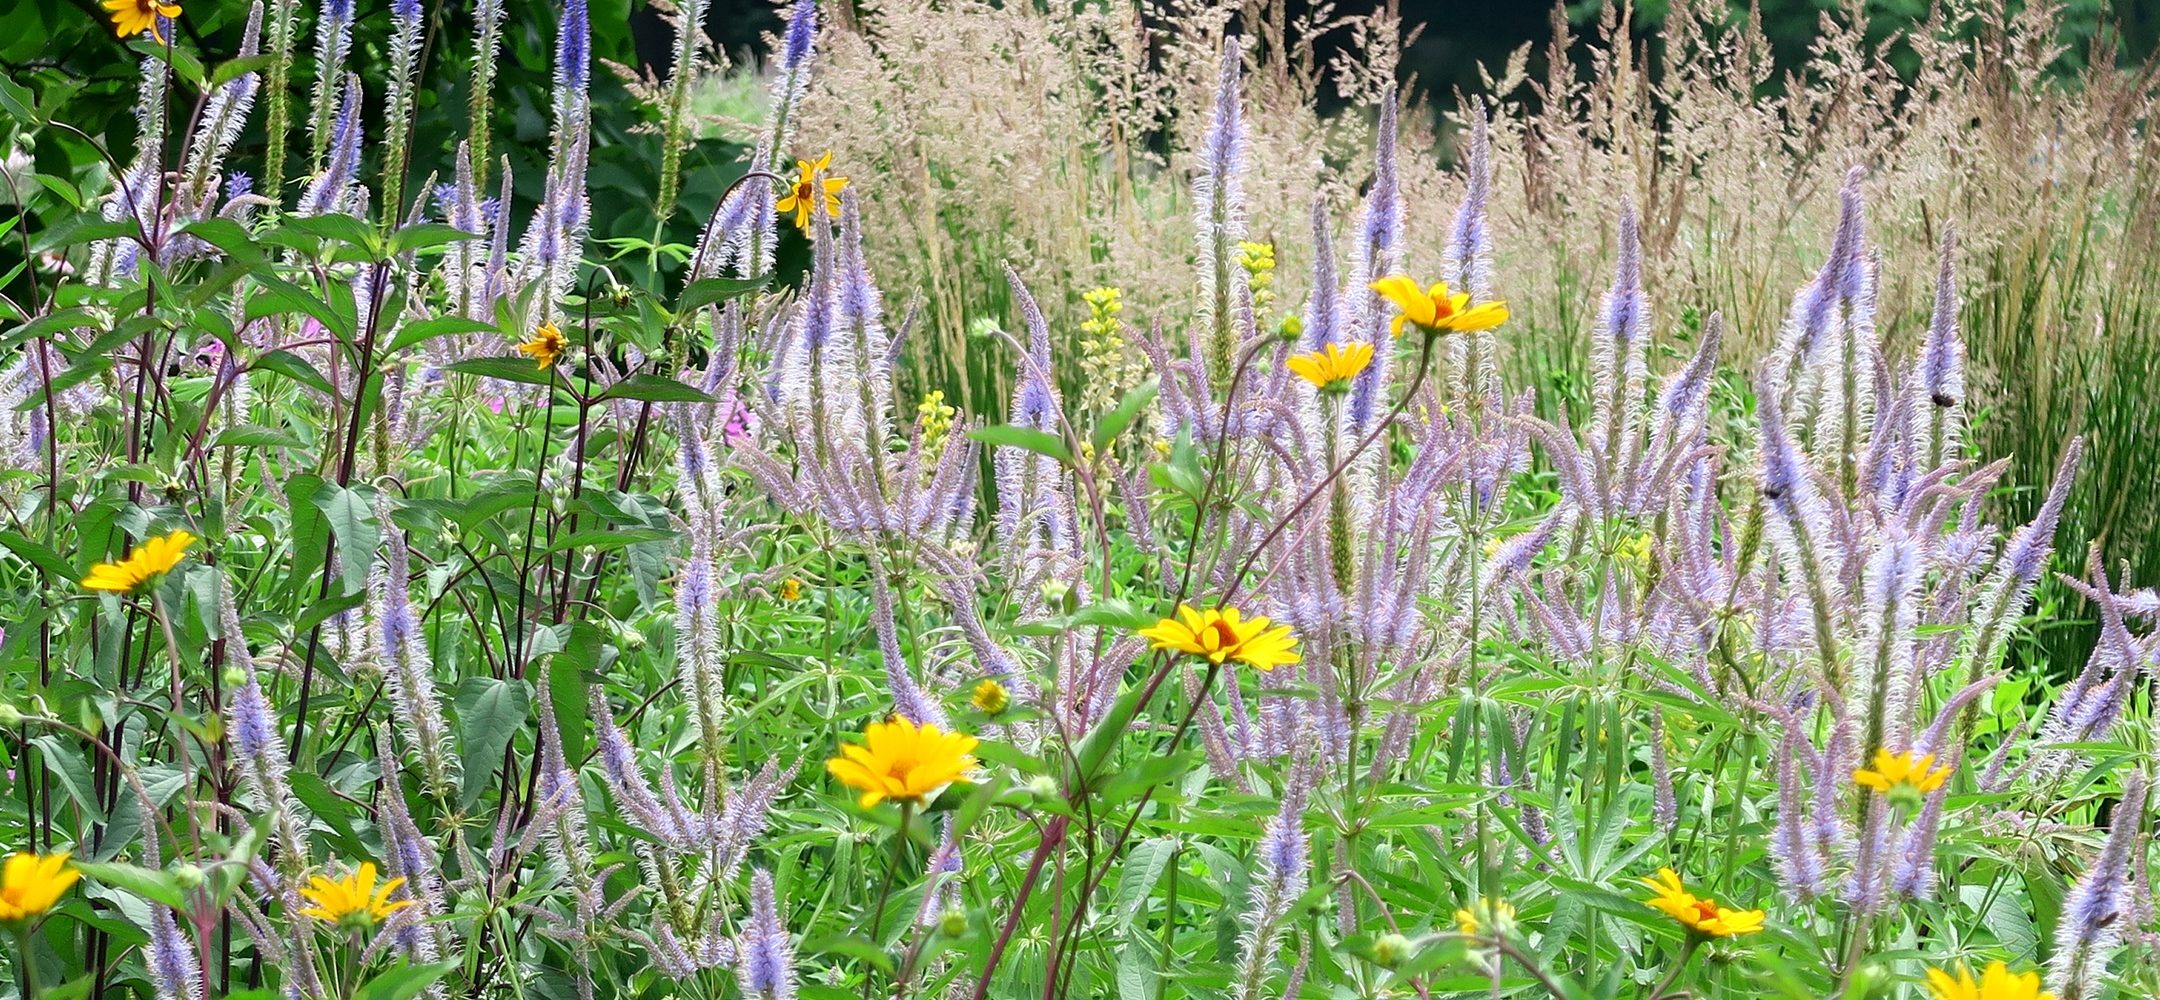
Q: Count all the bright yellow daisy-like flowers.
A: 13